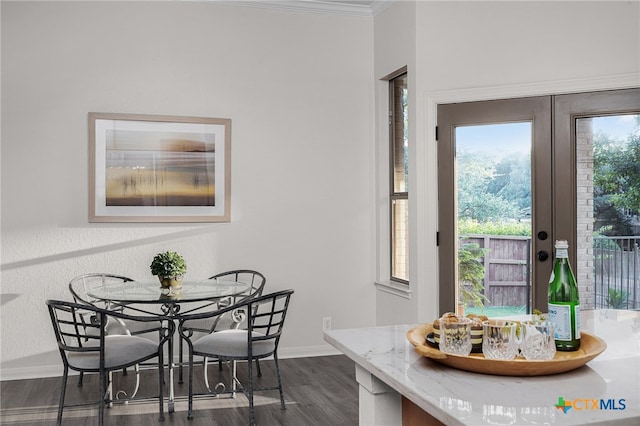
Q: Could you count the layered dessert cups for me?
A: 2